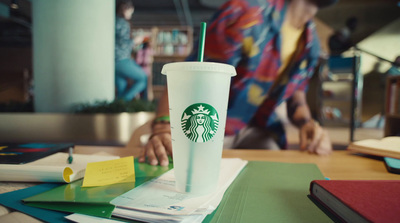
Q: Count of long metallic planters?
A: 1